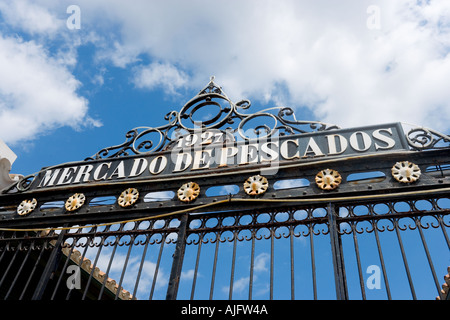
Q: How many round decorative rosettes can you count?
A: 7